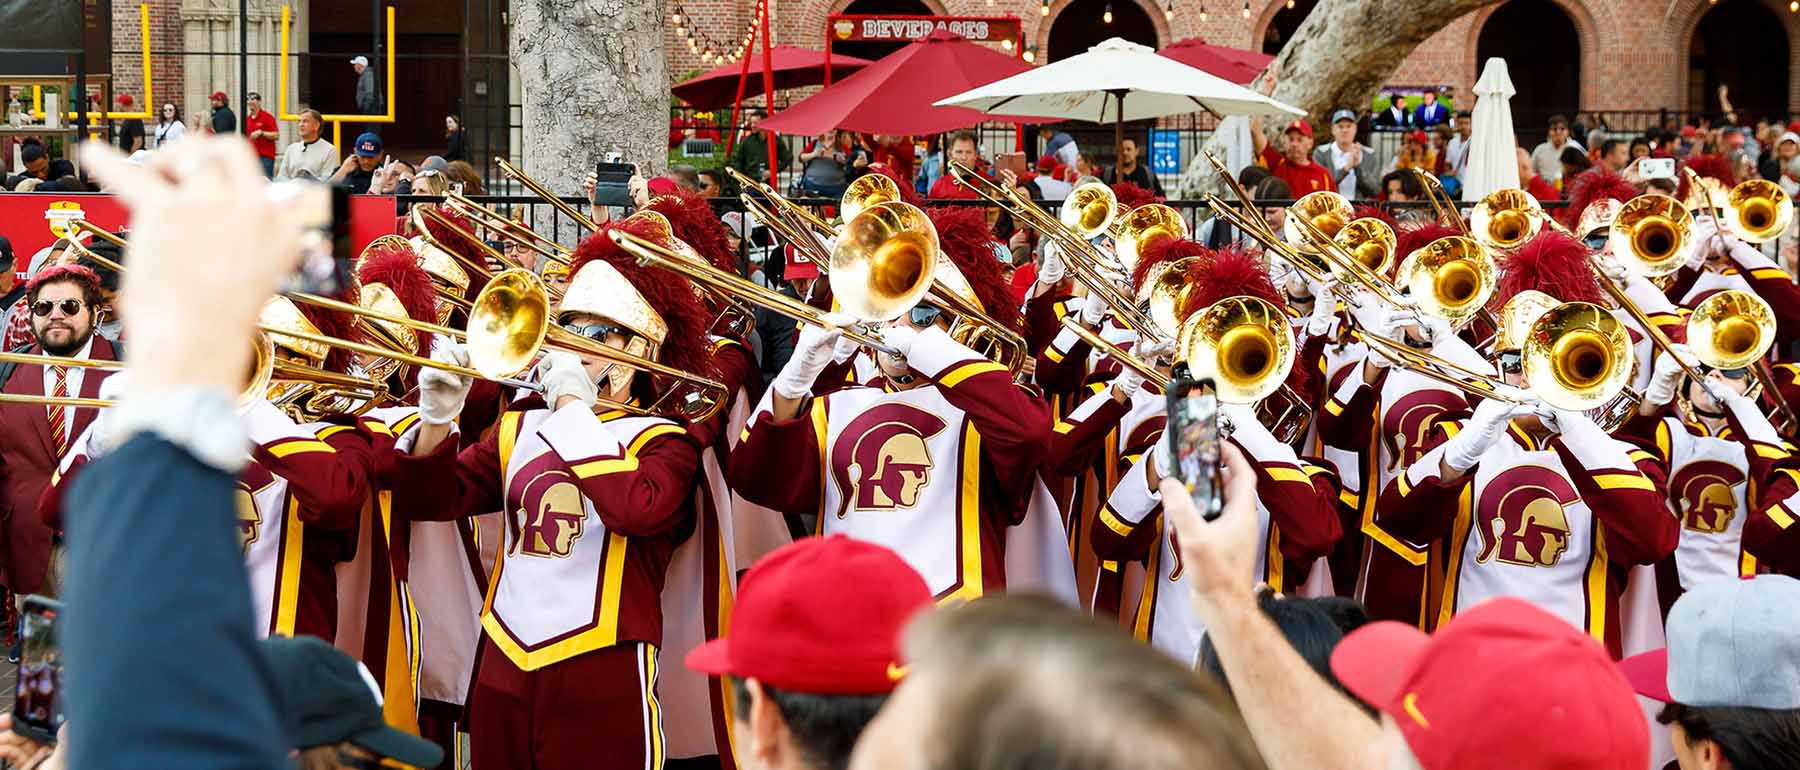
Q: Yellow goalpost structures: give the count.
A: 2